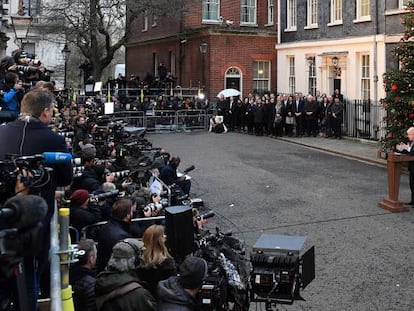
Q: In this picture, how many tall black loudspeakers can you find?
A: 1